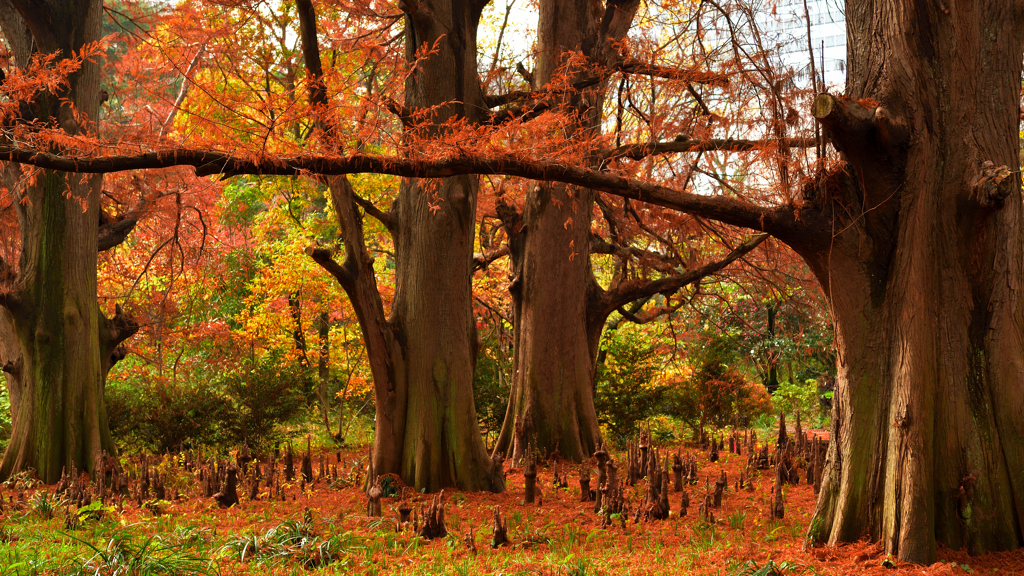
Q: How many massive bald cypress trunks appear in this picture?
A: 4